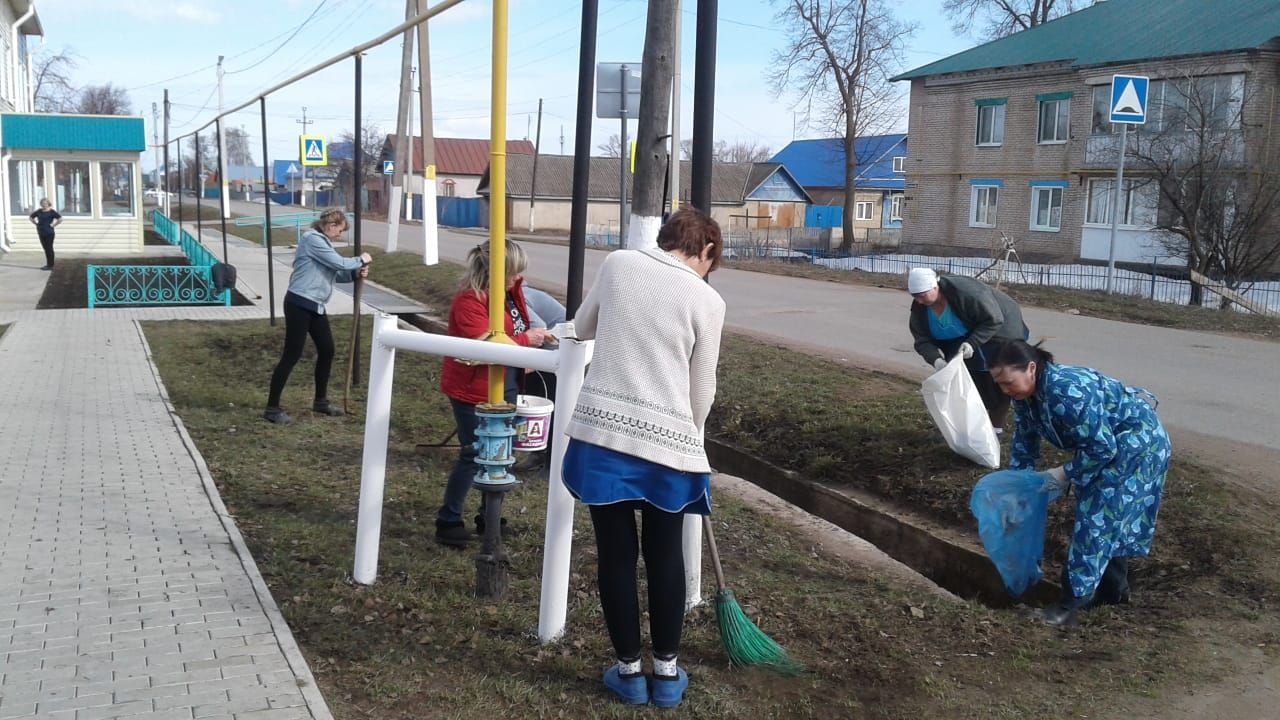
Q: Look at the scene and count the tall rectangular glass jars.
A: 0